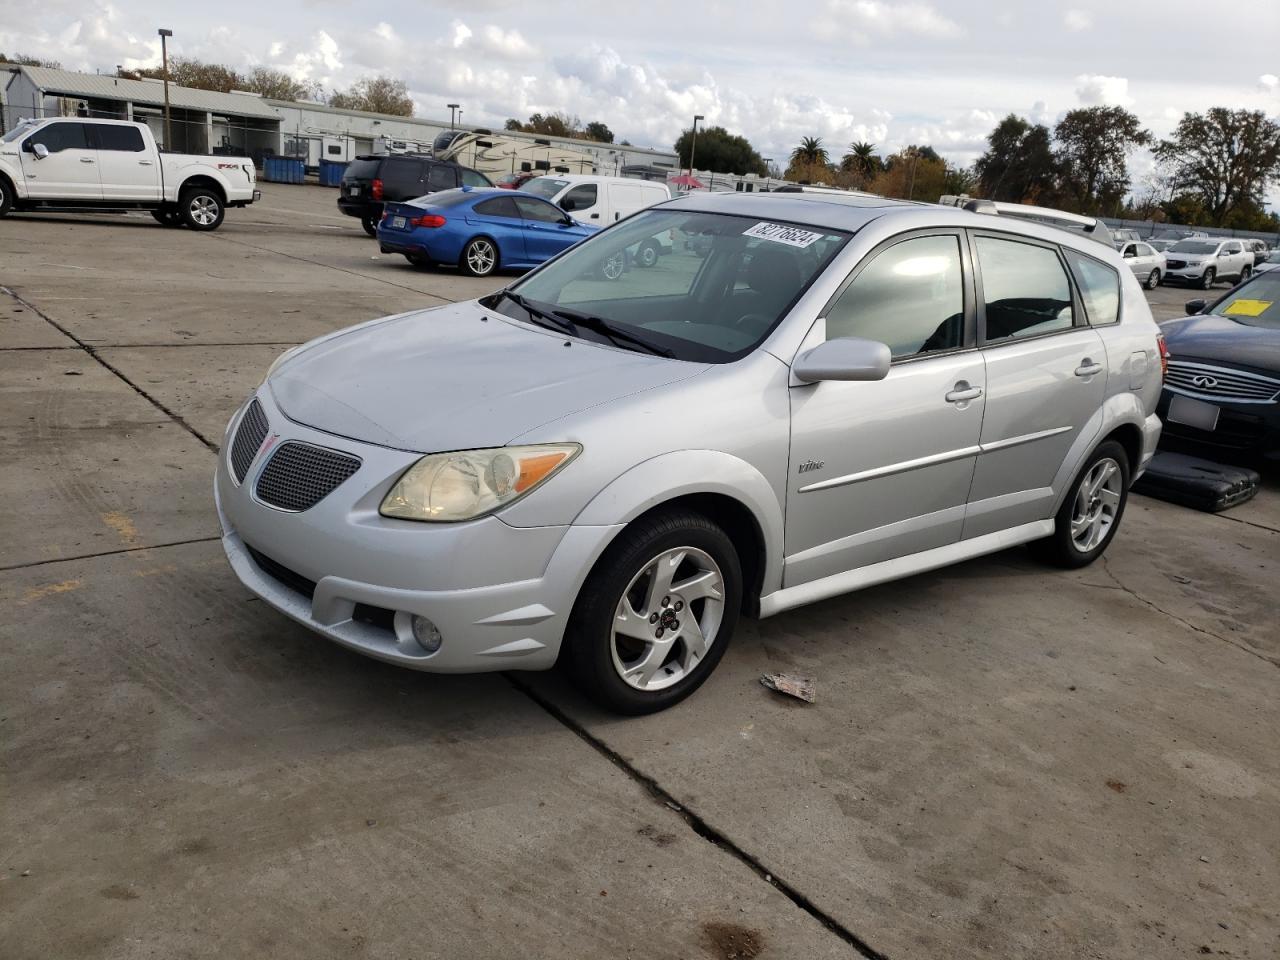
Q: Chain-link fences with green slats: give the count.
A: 0